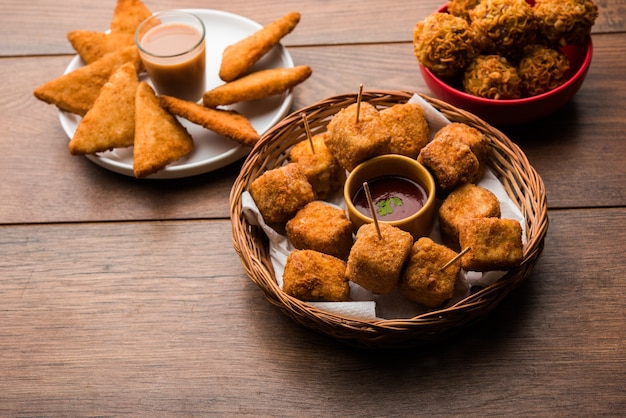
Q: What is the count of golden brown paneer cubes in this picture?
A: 12